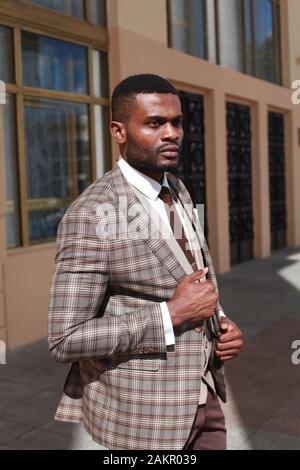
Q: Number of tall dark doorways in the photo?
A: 3